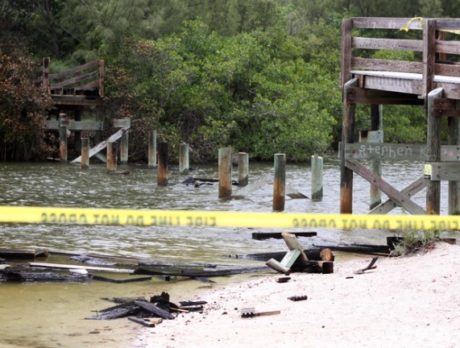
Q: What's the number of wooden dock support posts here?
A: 15